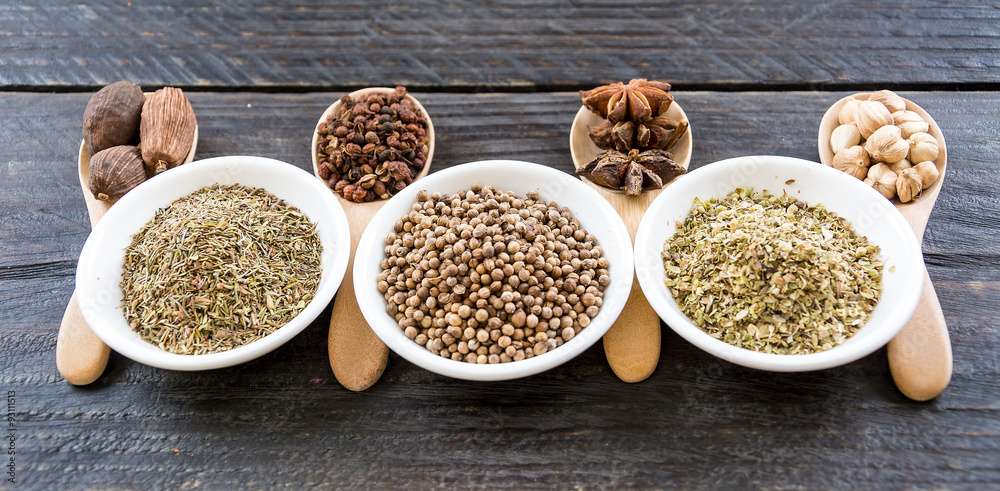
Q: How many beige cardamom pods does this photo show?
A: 12